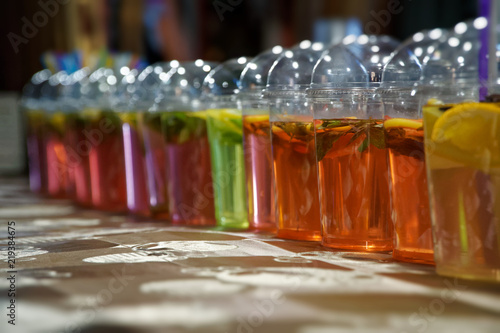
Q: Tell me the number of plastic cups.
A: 13